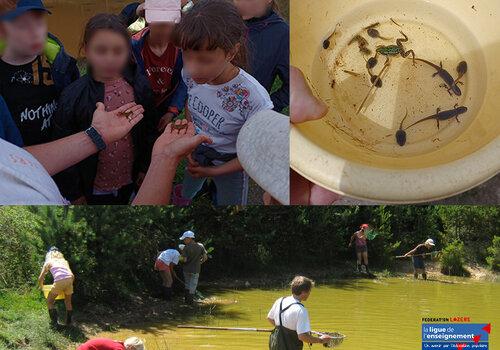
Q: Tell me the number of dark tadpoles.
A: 6